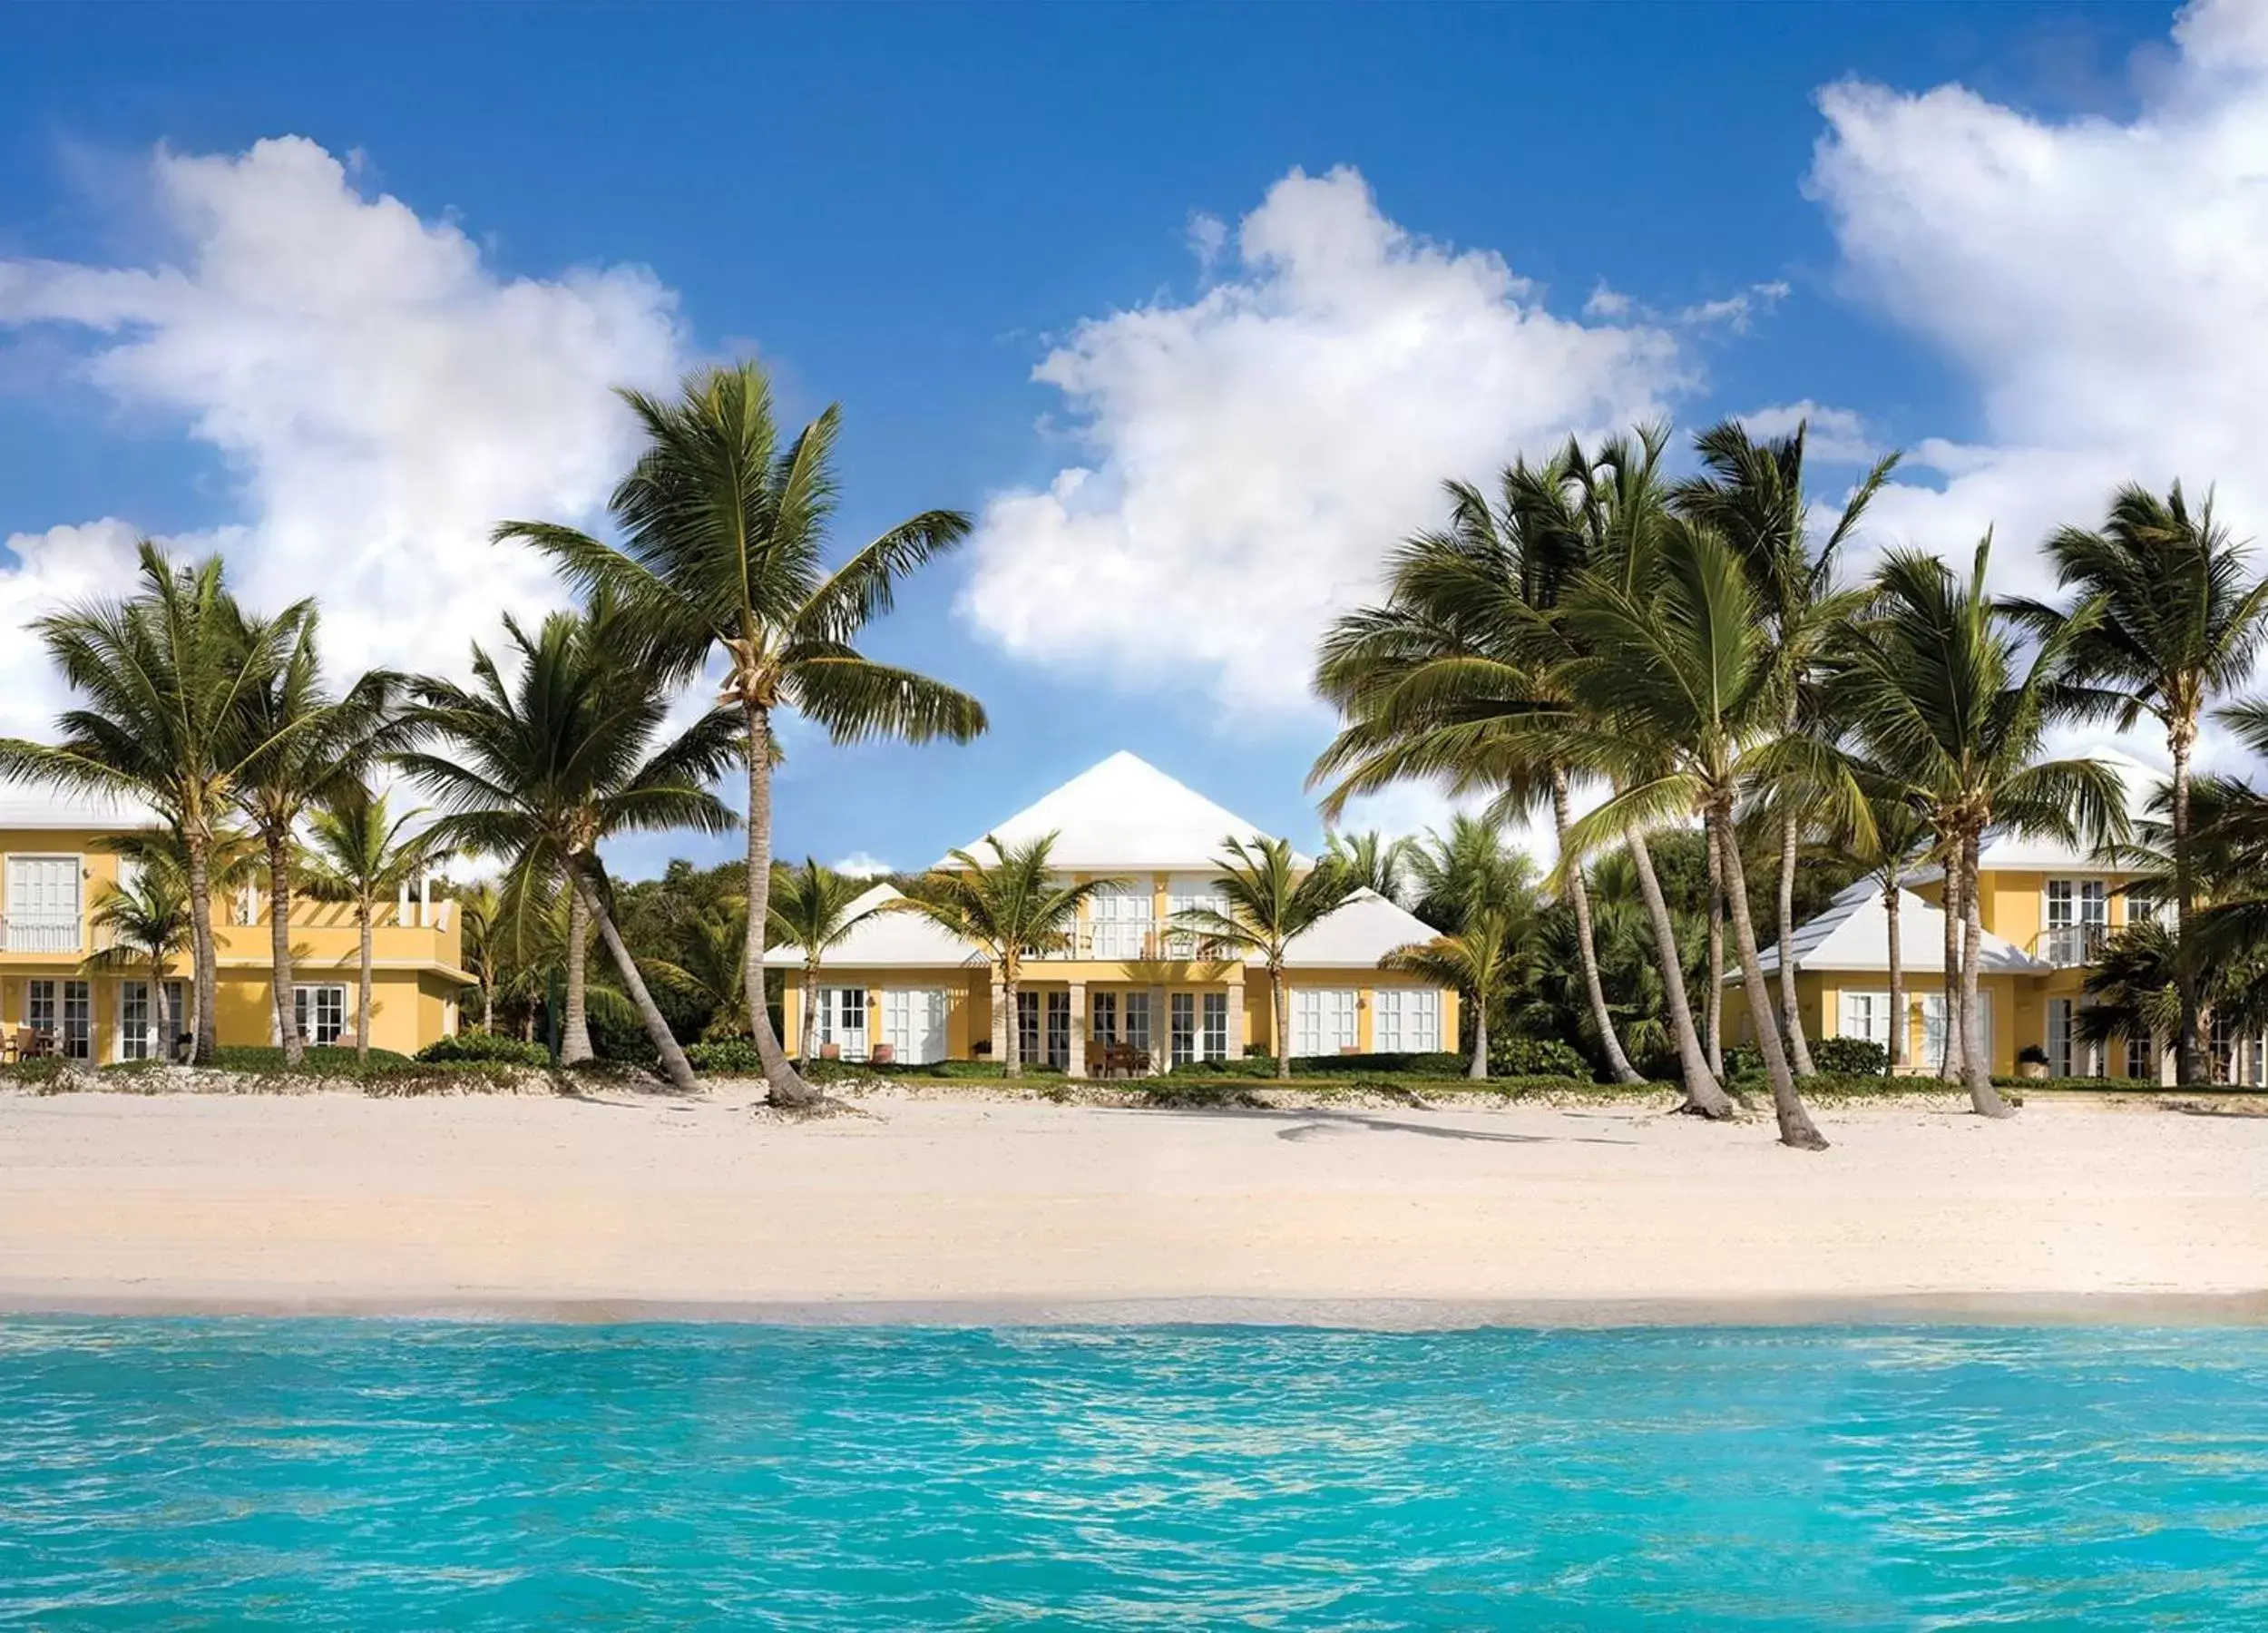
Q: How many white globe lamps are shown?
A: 0